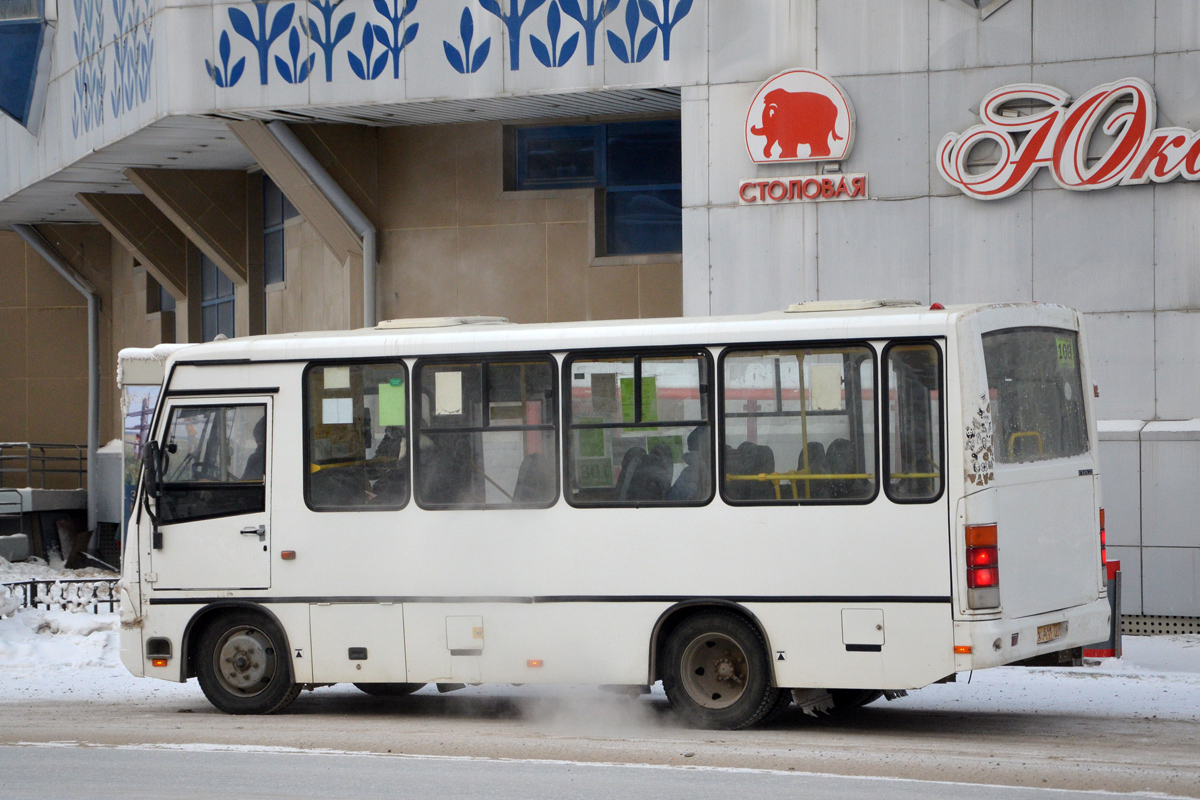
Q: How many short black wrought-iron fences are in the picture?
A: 1